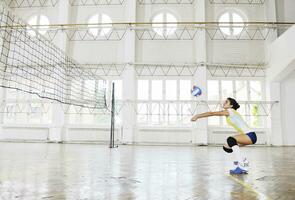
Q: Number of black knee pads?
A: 2